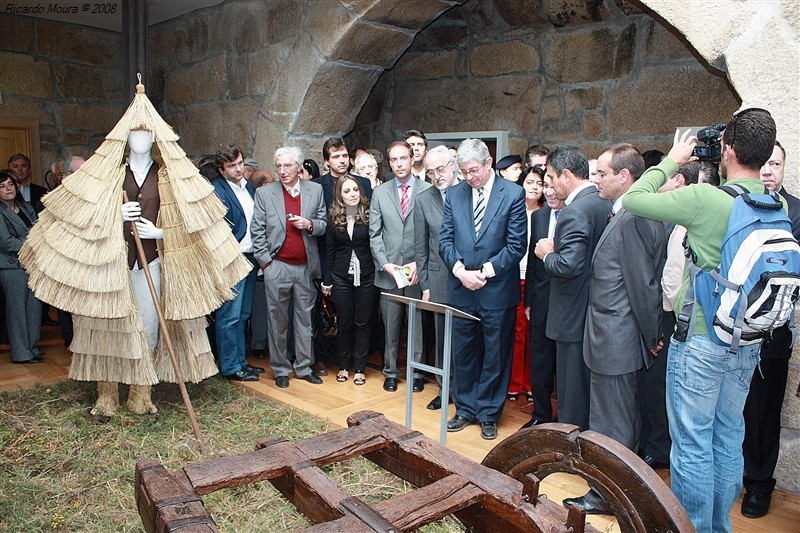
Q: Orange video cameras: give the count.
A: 0